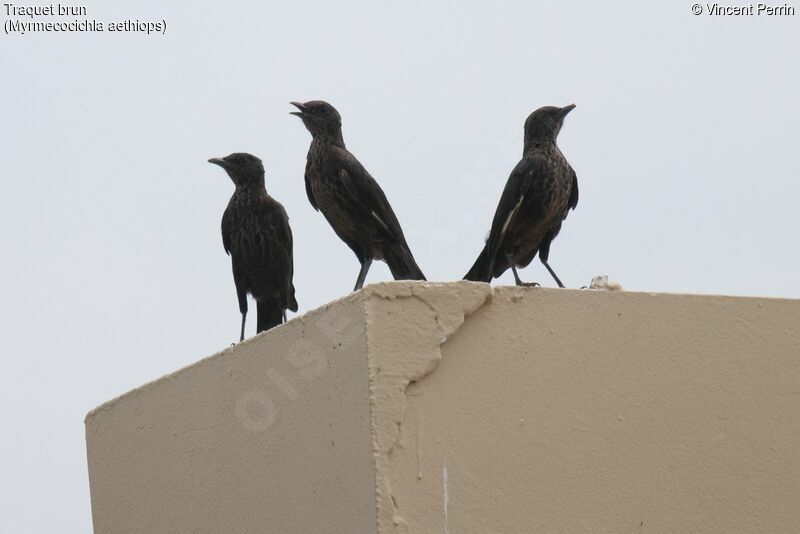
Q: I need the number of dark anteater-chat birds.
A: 3